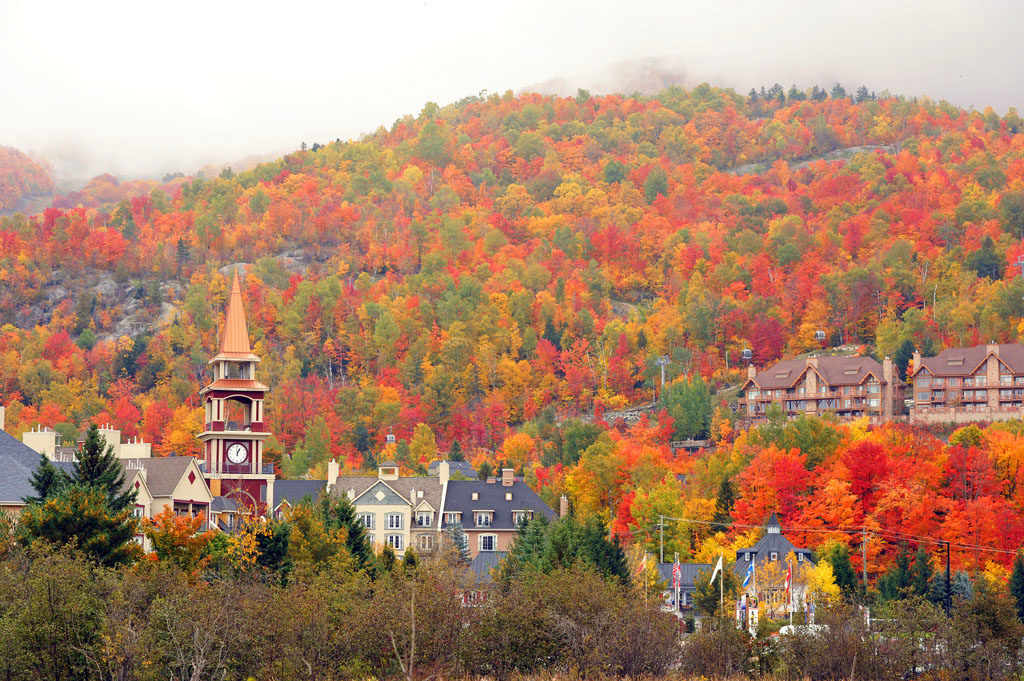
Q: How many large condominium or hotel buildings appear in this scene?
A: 2